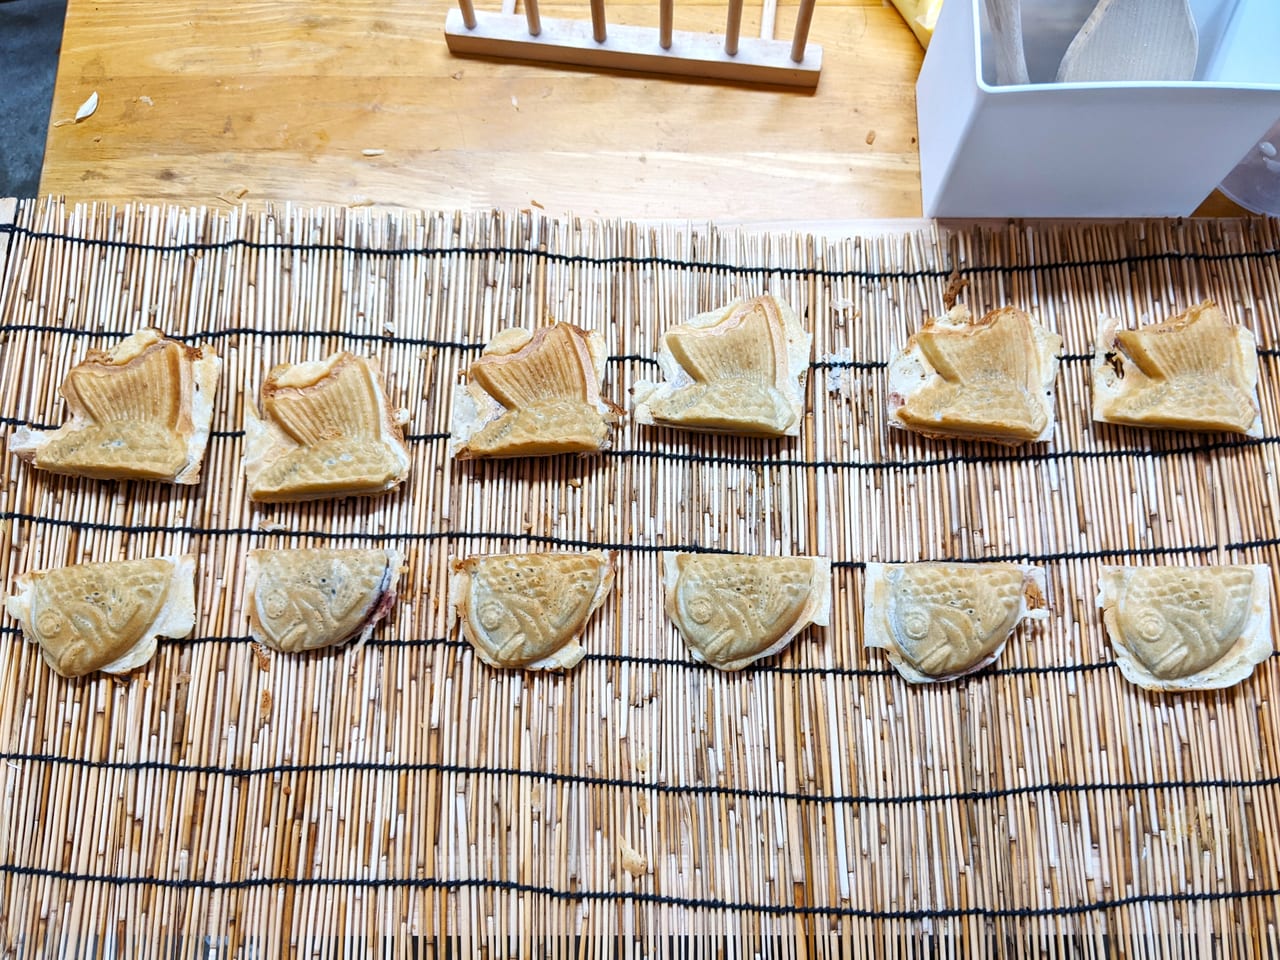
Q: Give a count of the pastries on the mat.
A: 12